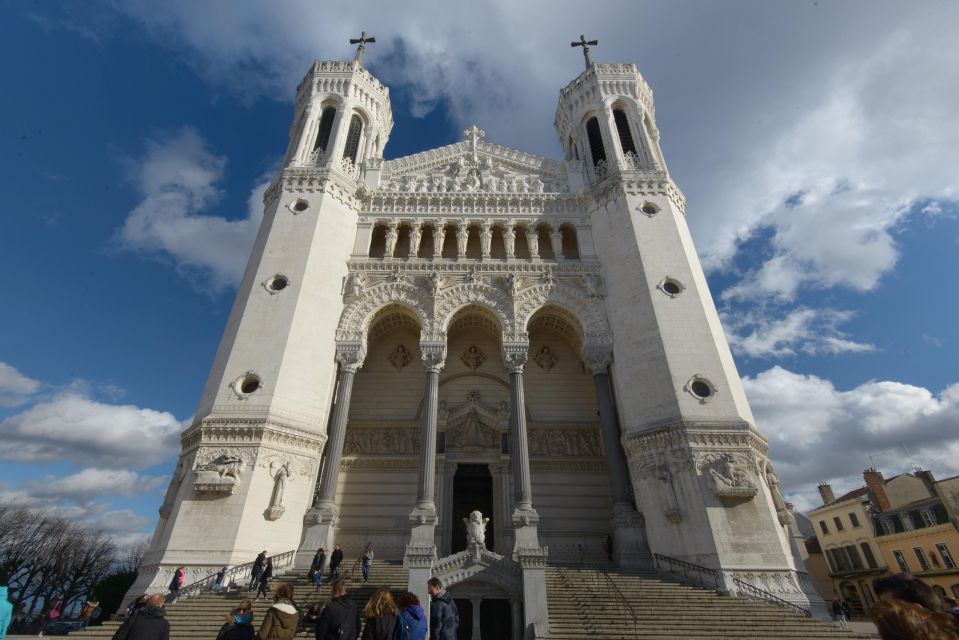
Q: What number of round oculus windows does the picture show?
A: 6